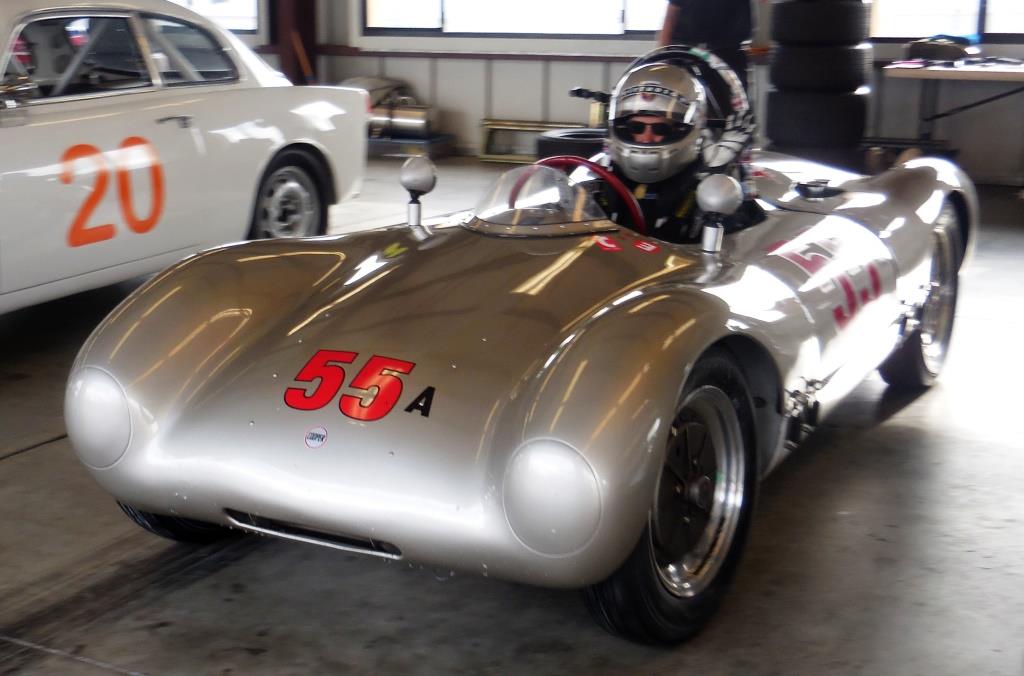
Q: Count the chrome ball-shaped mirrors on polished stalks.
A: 2